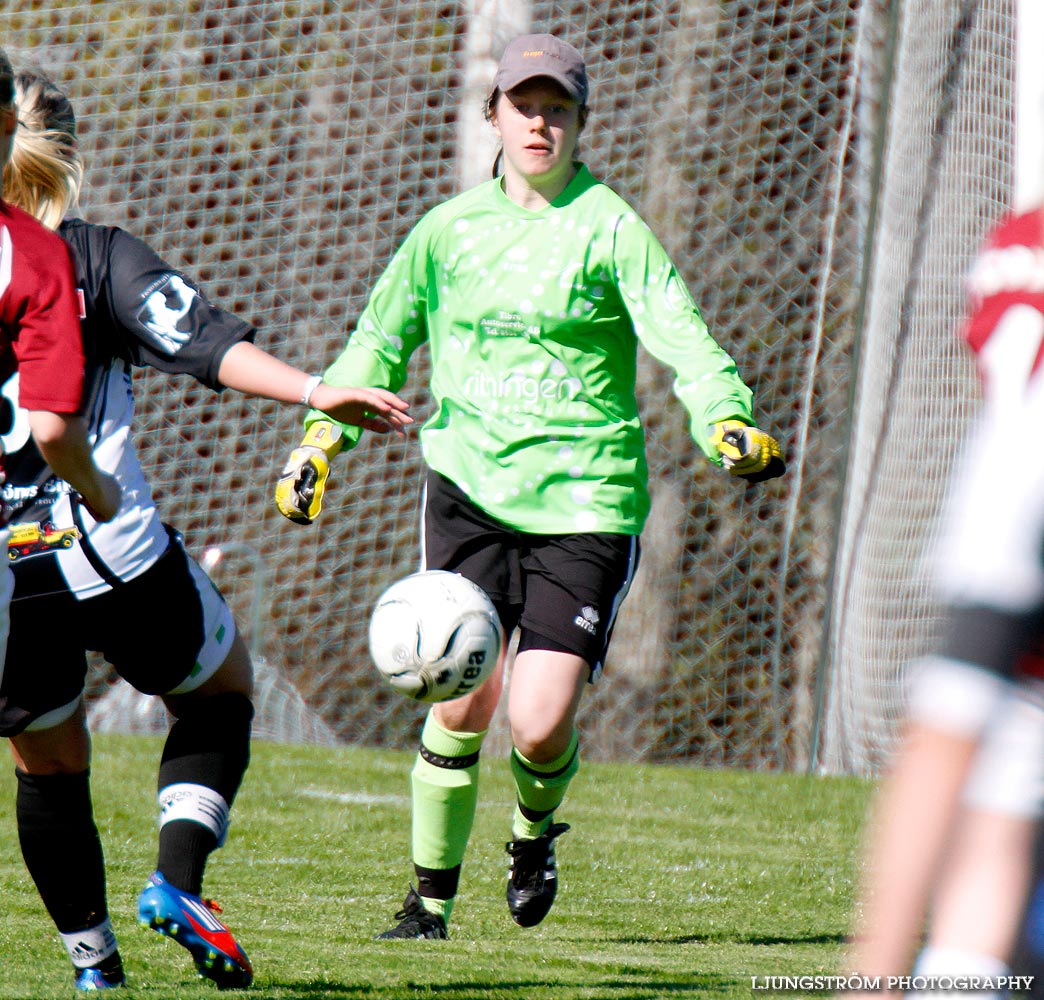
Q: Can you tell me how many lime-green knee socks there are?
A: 2